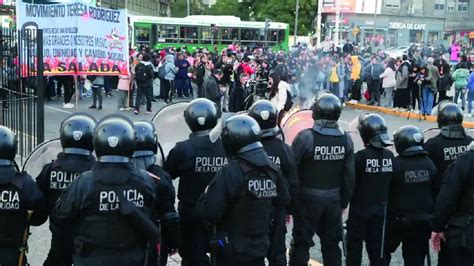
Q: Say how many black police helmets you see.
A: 11